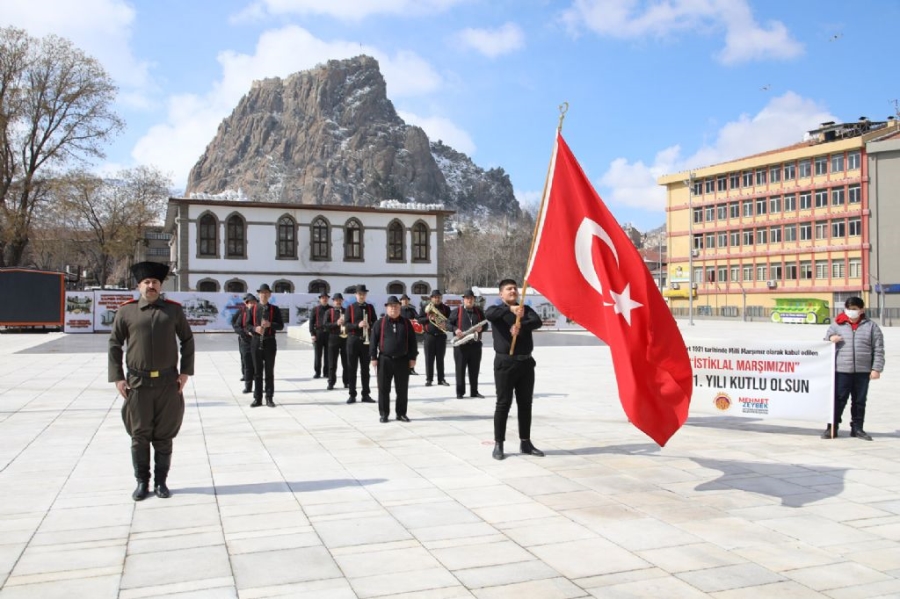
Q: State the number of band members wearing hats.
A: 10